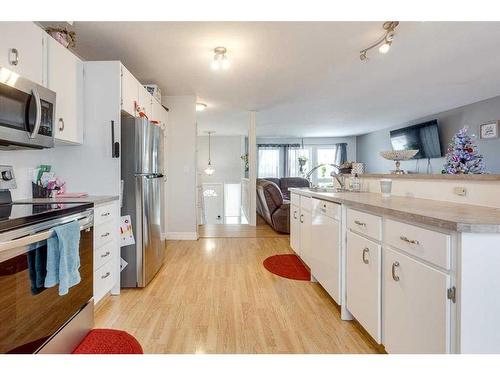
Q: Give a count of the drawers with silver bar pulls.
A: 6